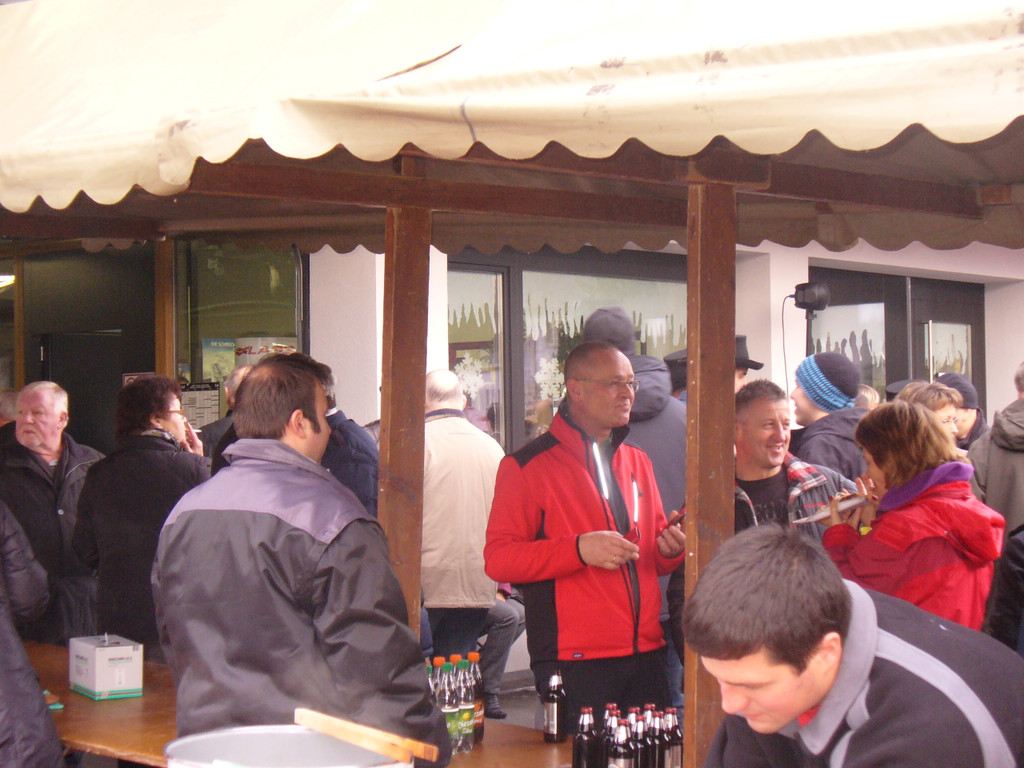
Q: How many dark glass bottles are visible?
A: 10